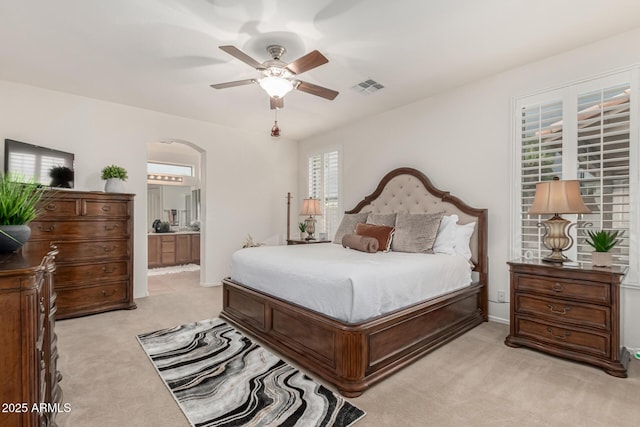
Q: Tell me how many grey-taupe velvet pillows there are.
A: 3